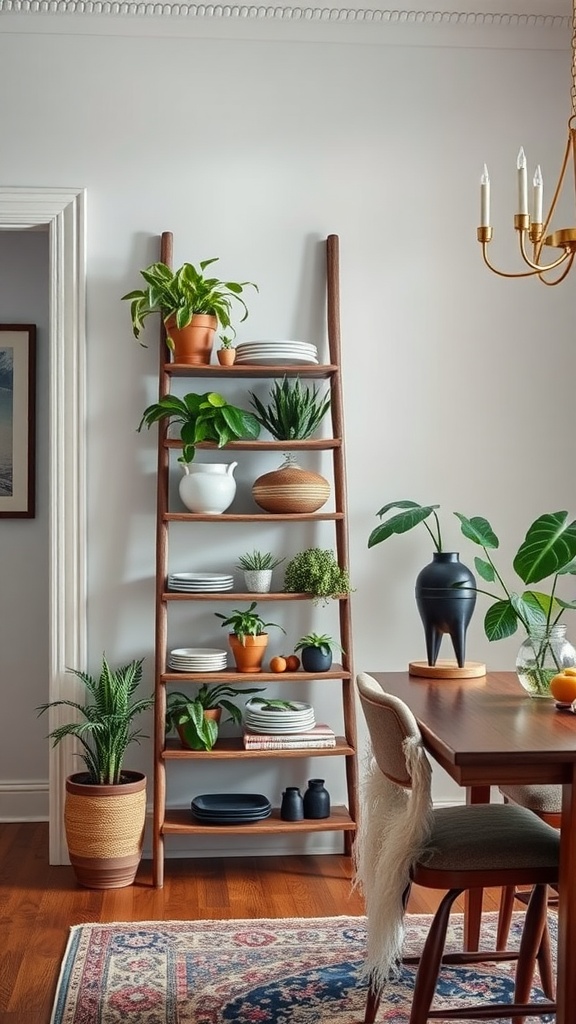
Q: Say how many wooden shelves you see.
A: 7